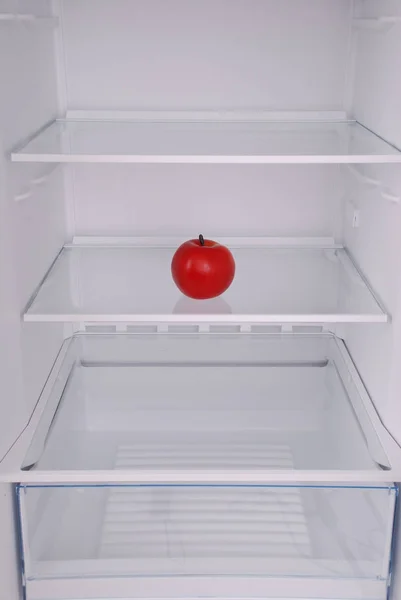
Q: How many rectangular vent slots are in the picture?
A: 6